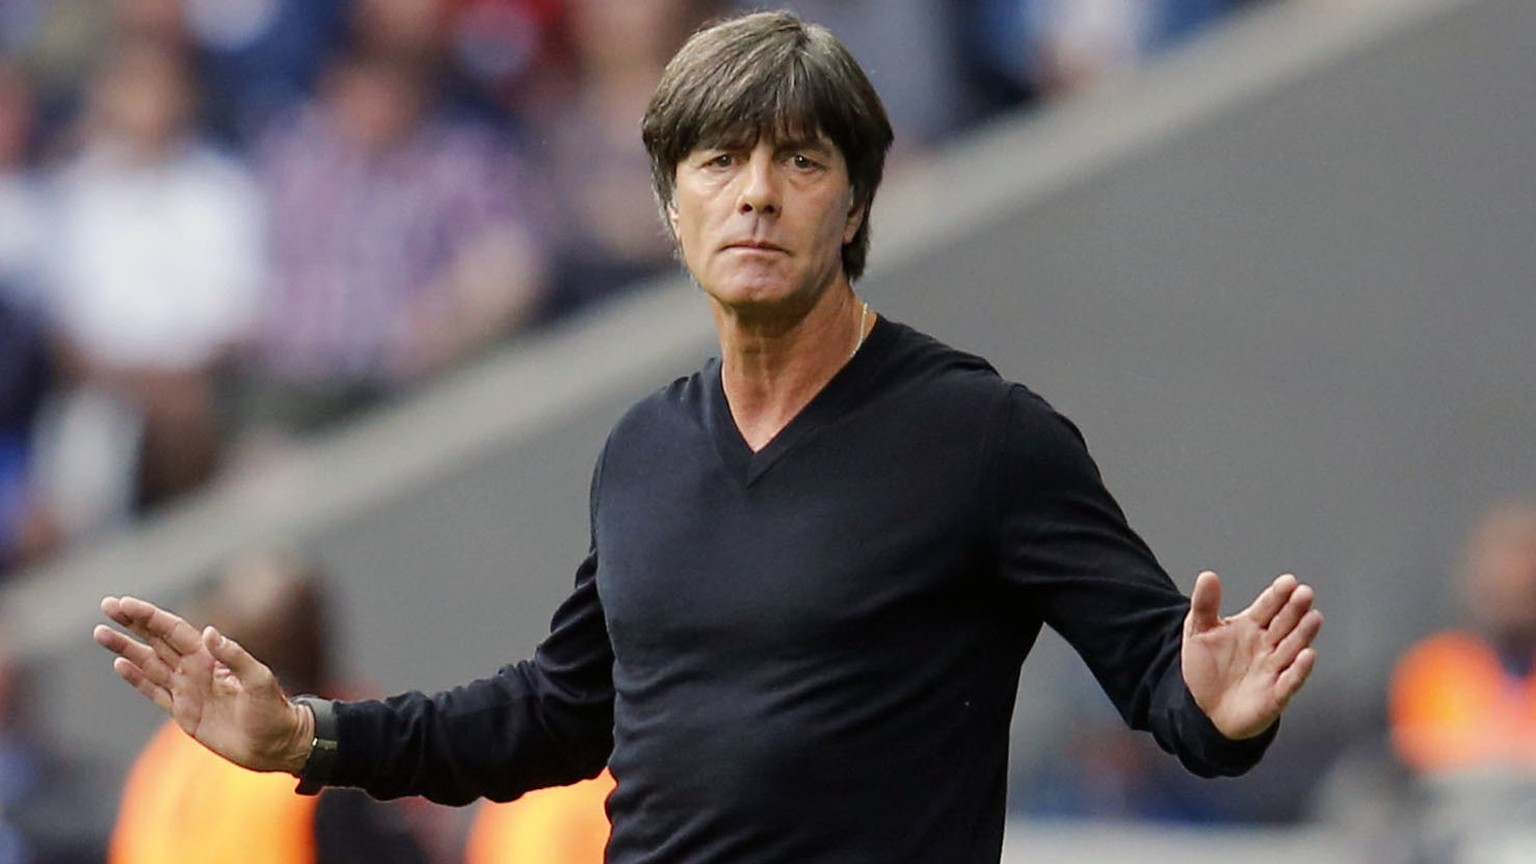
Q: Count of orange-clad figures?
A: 3